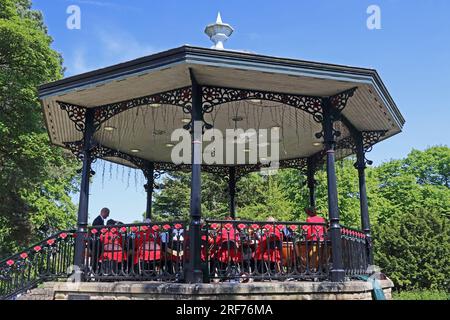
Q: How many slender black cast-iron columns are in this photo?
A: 7